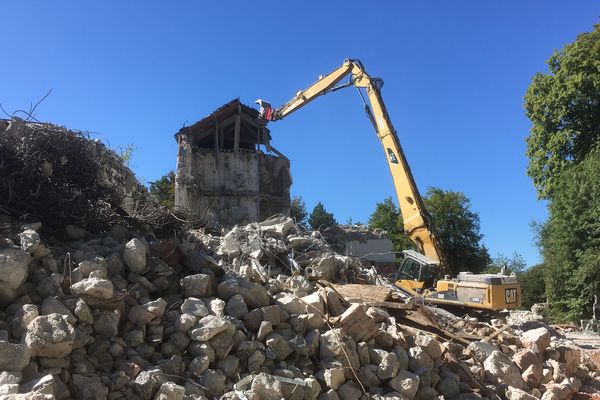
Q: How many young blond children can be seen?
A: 0